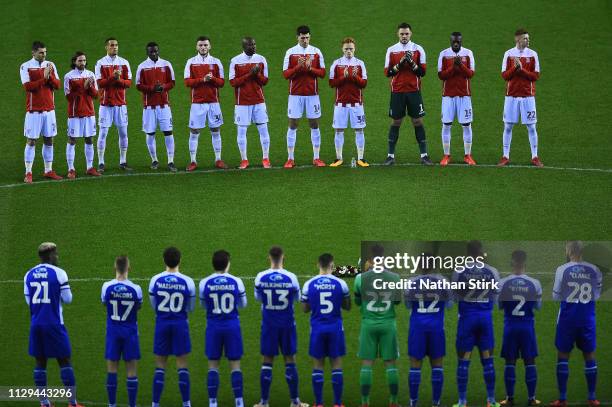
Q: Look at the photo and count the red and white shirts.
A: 11